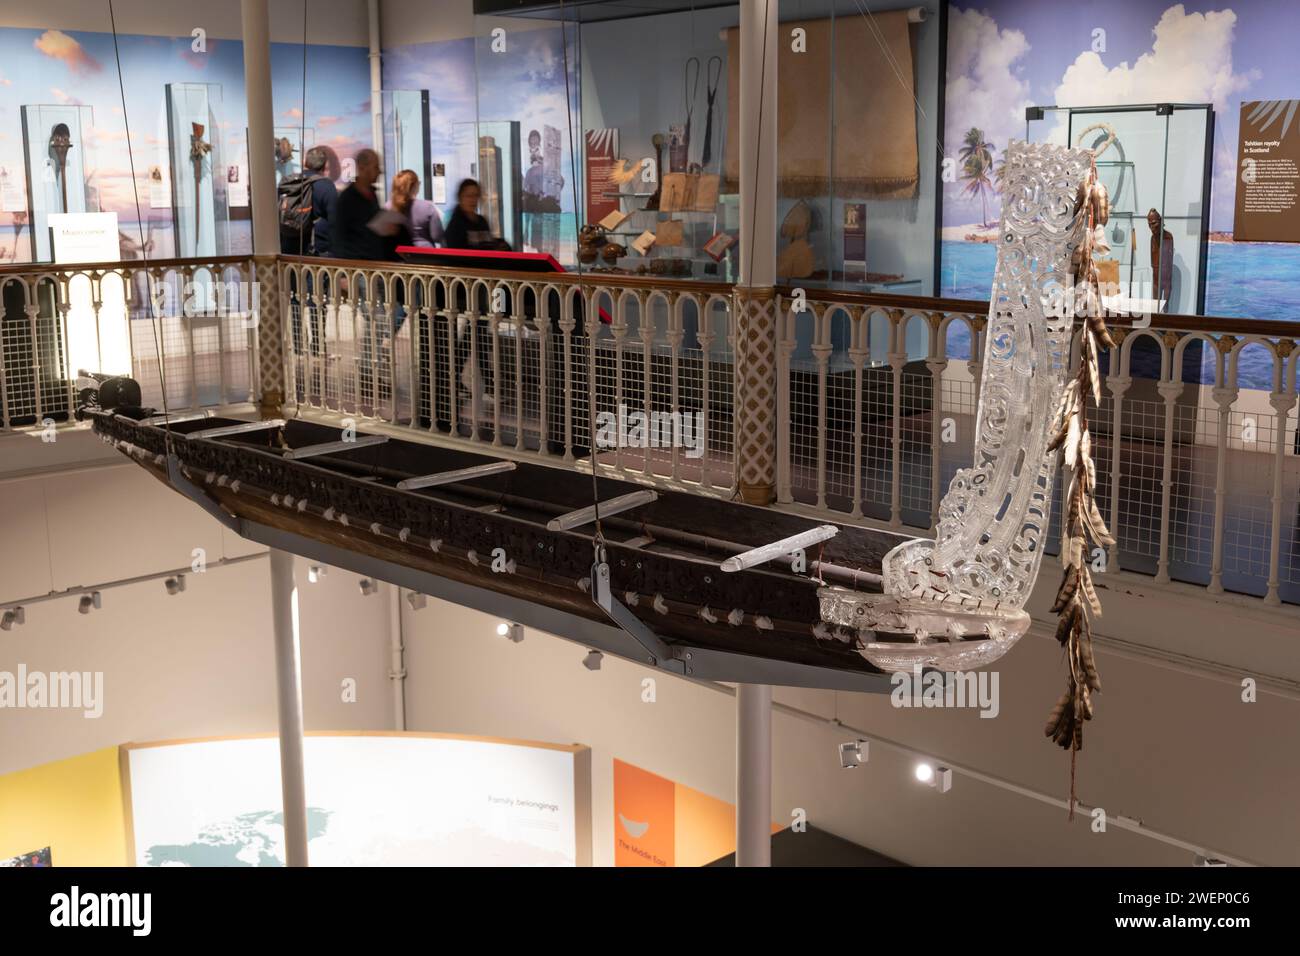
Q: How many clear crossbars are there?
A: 6